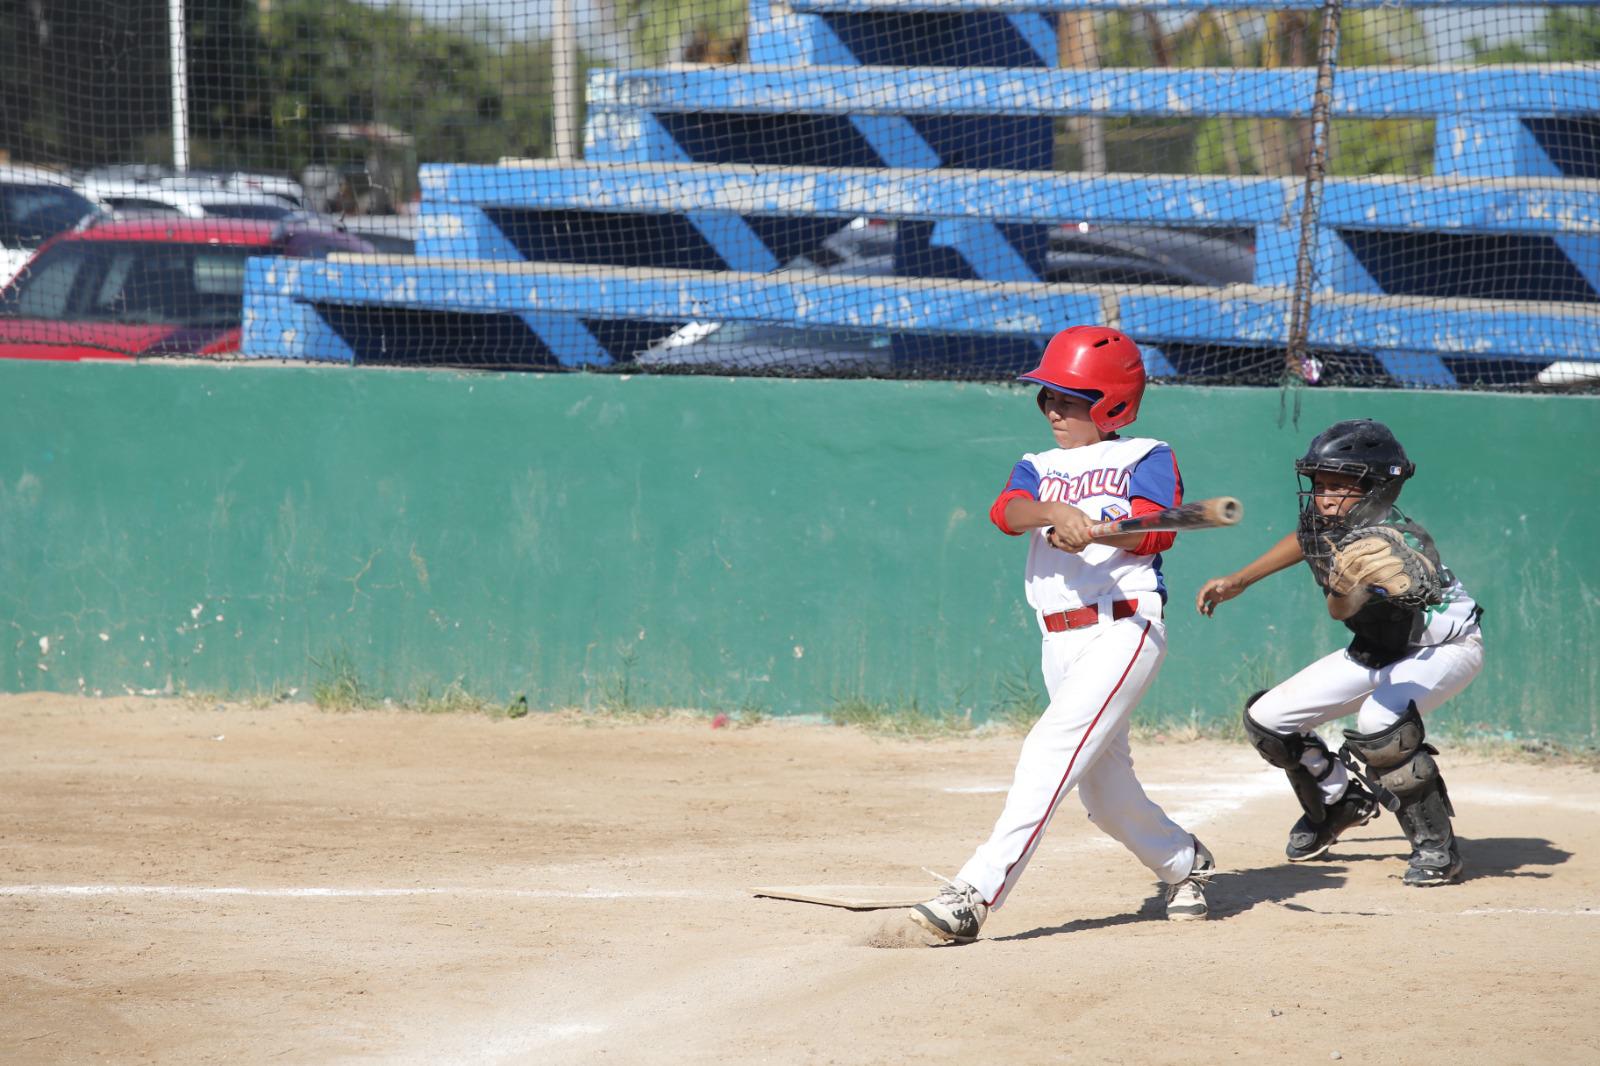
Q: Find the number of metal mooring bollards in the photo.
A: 0